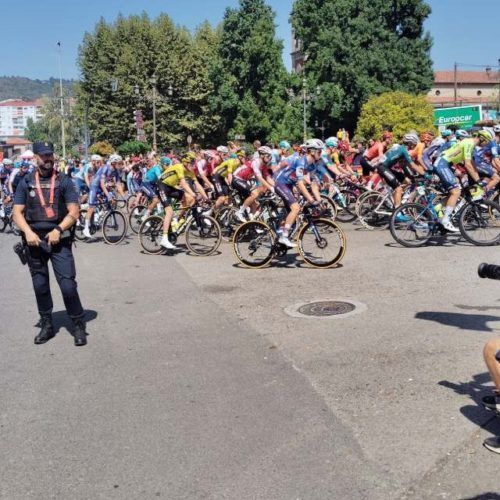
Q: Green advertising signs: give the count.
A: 1